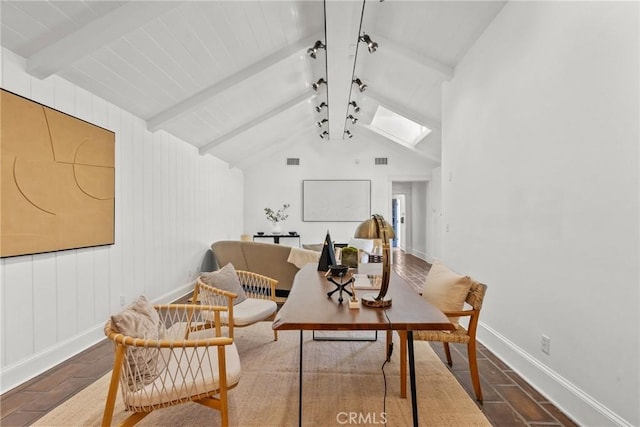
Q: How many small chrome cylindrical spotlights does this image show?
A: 10